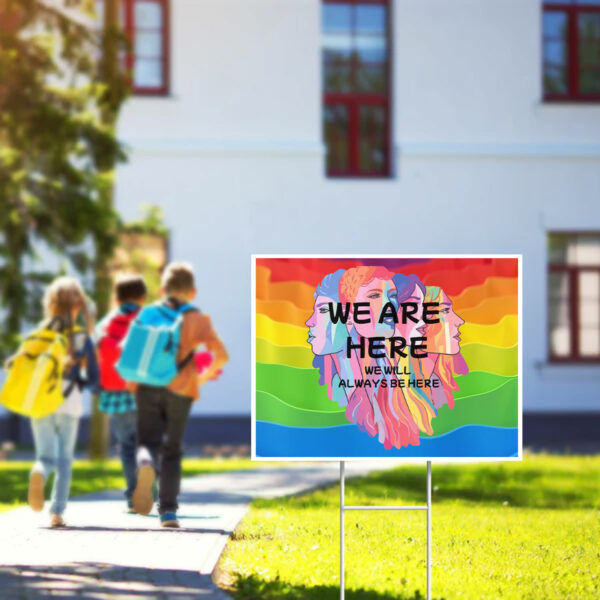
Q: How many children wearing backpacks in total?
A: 3